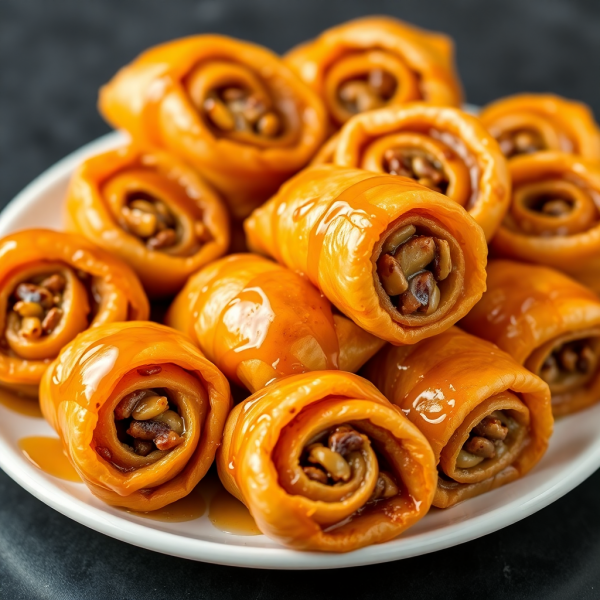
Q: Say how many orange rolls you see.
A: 13